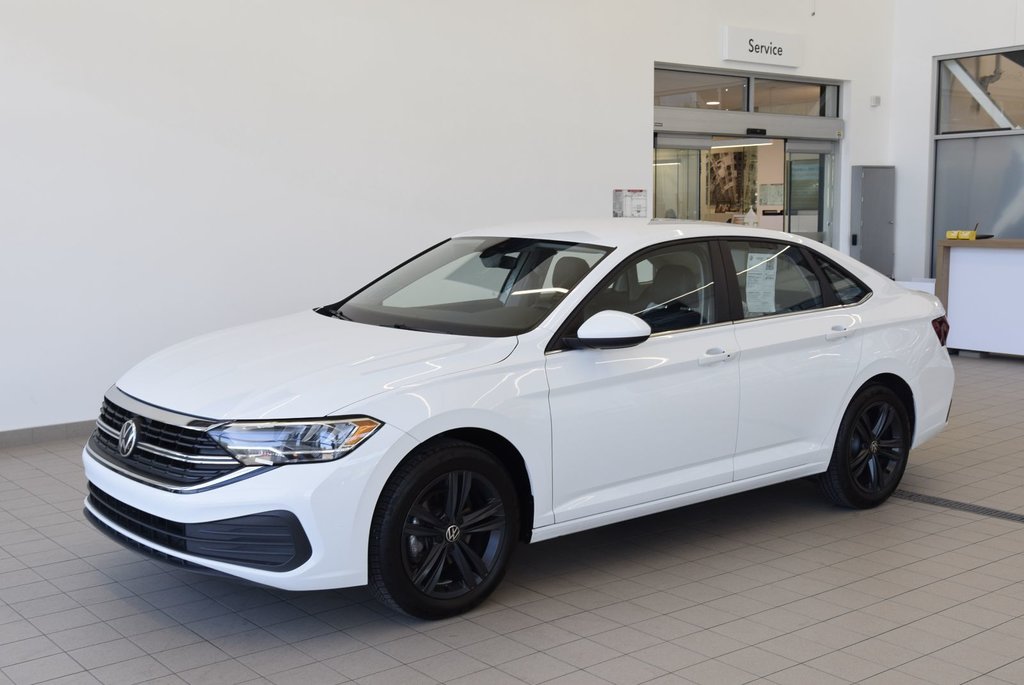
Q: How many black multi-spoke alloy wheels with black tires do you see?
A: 2